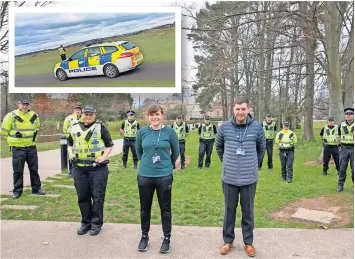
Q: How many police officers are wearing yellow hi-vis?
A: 11